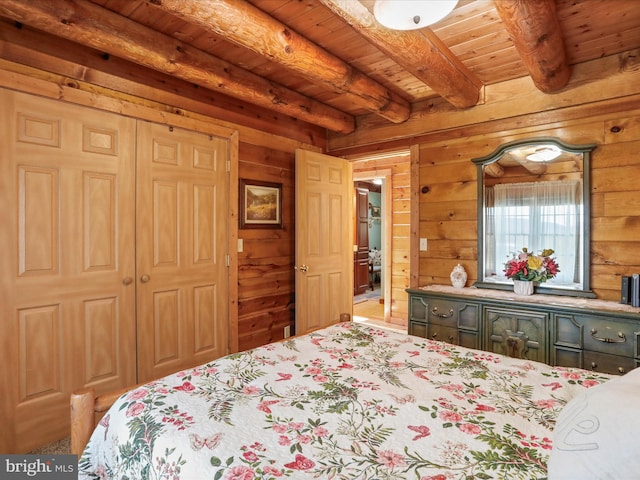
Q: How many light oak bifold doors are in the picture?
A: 2